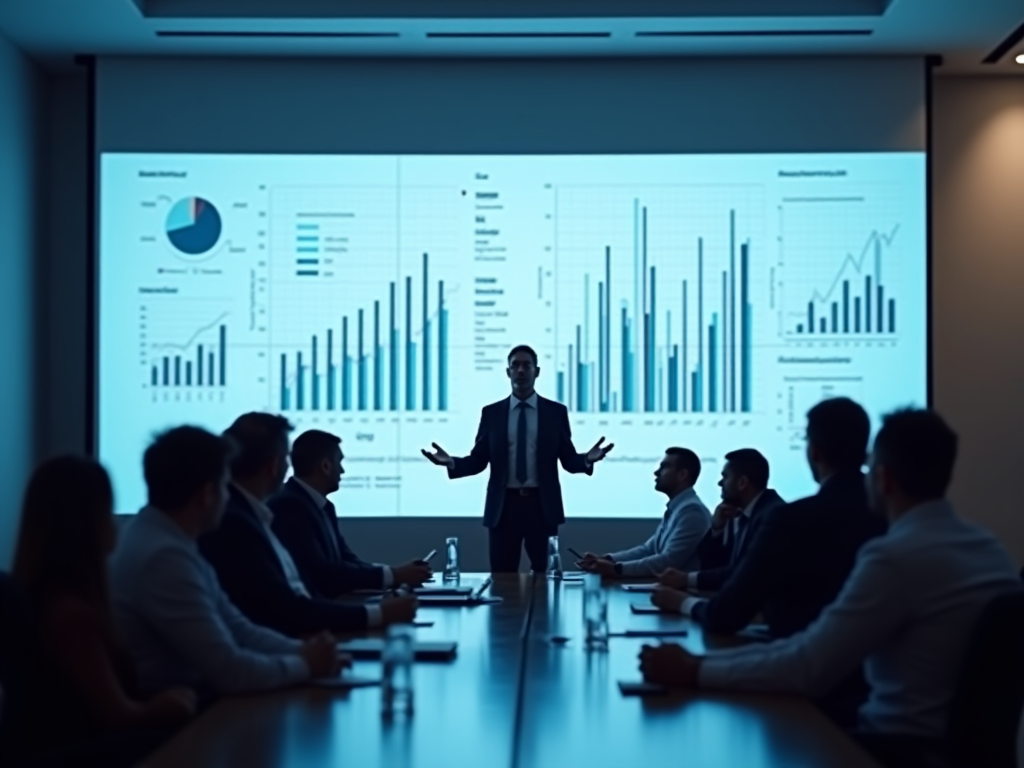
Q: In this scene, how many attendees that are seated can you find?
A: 8